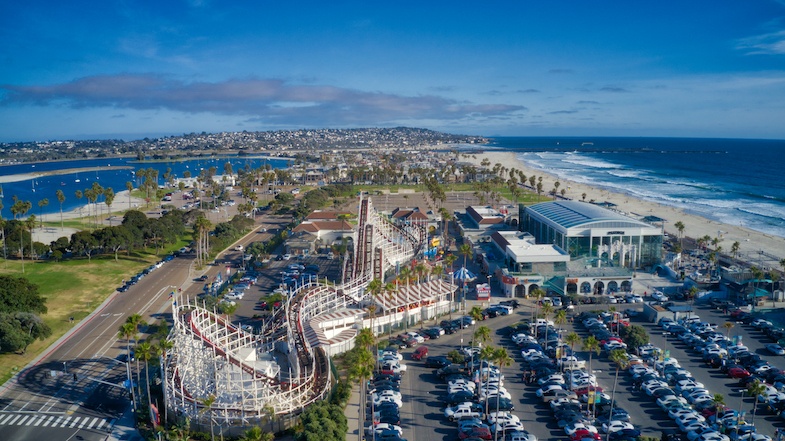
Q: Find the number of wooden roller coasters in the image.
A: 1